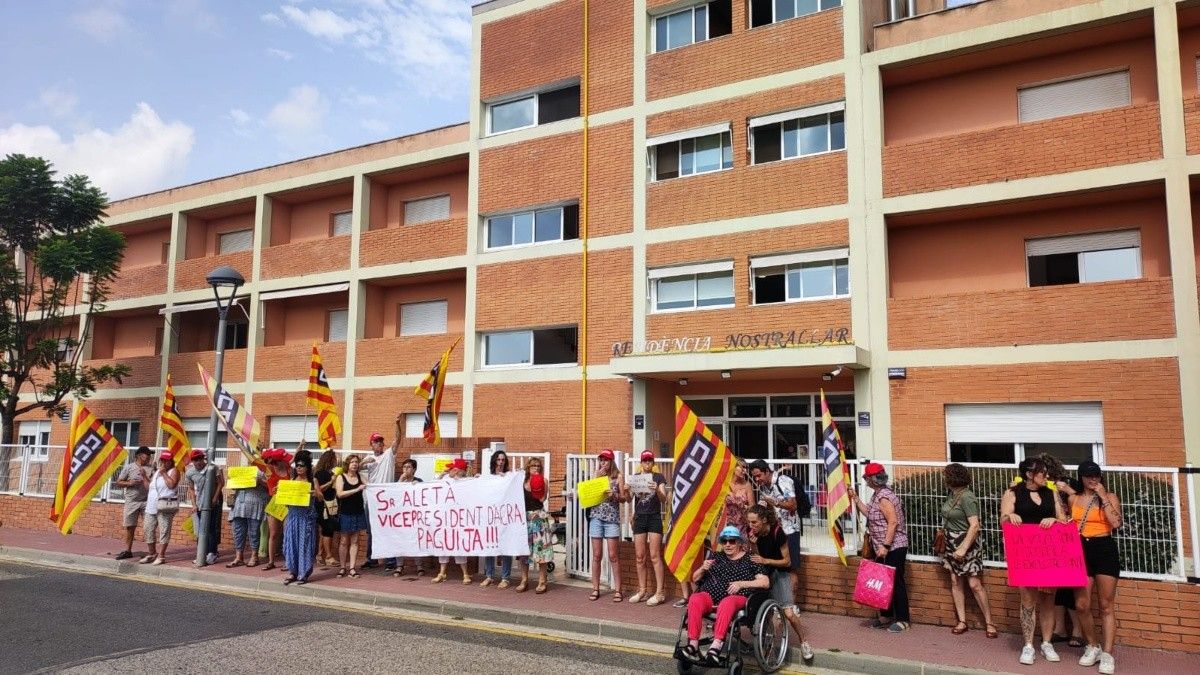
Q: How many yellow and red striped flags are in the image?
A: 7